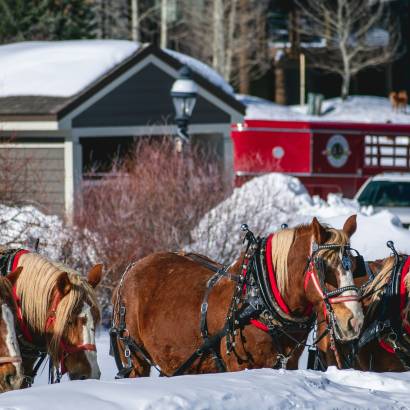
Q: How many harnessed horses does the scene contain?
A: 4